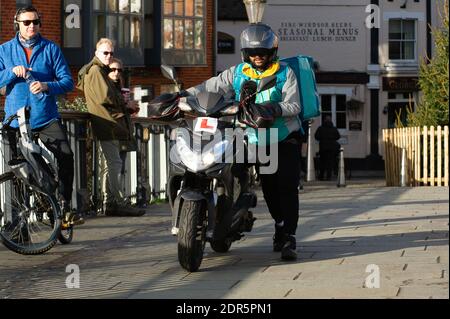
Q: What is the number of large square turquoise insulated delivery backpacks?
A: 1